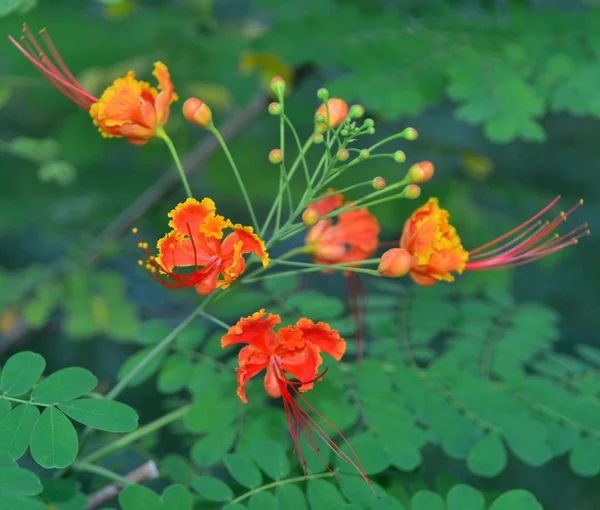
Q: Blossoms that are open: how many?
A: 5